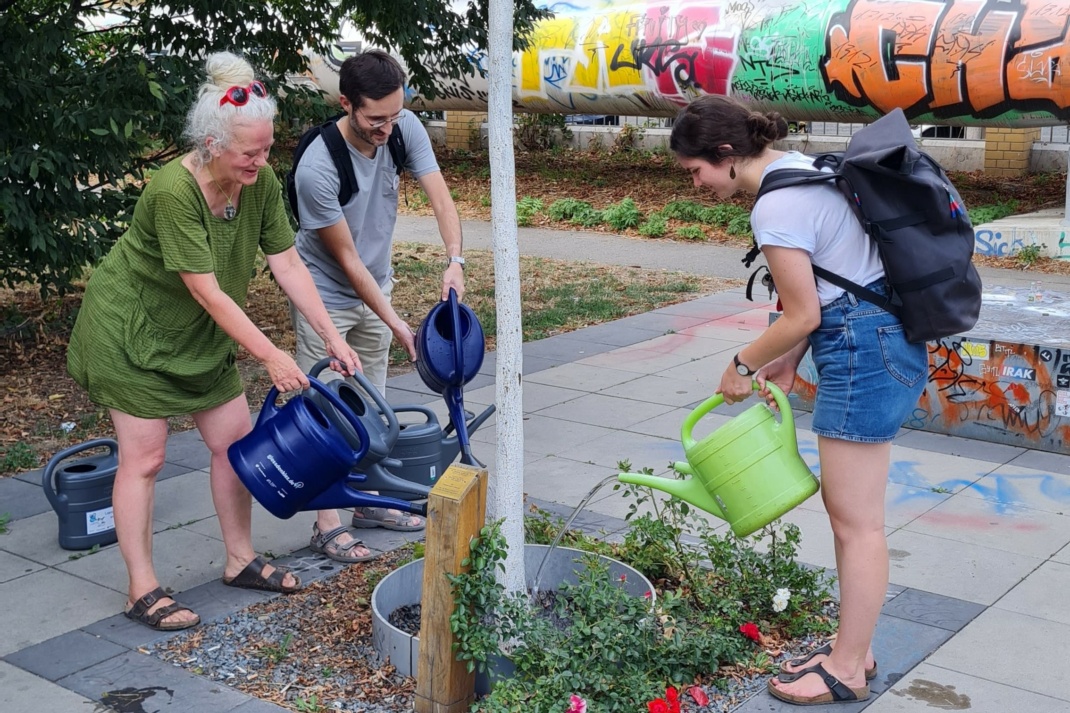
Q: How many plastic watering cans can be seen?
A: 6